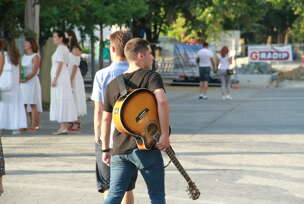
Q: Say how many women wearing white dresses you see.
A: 4